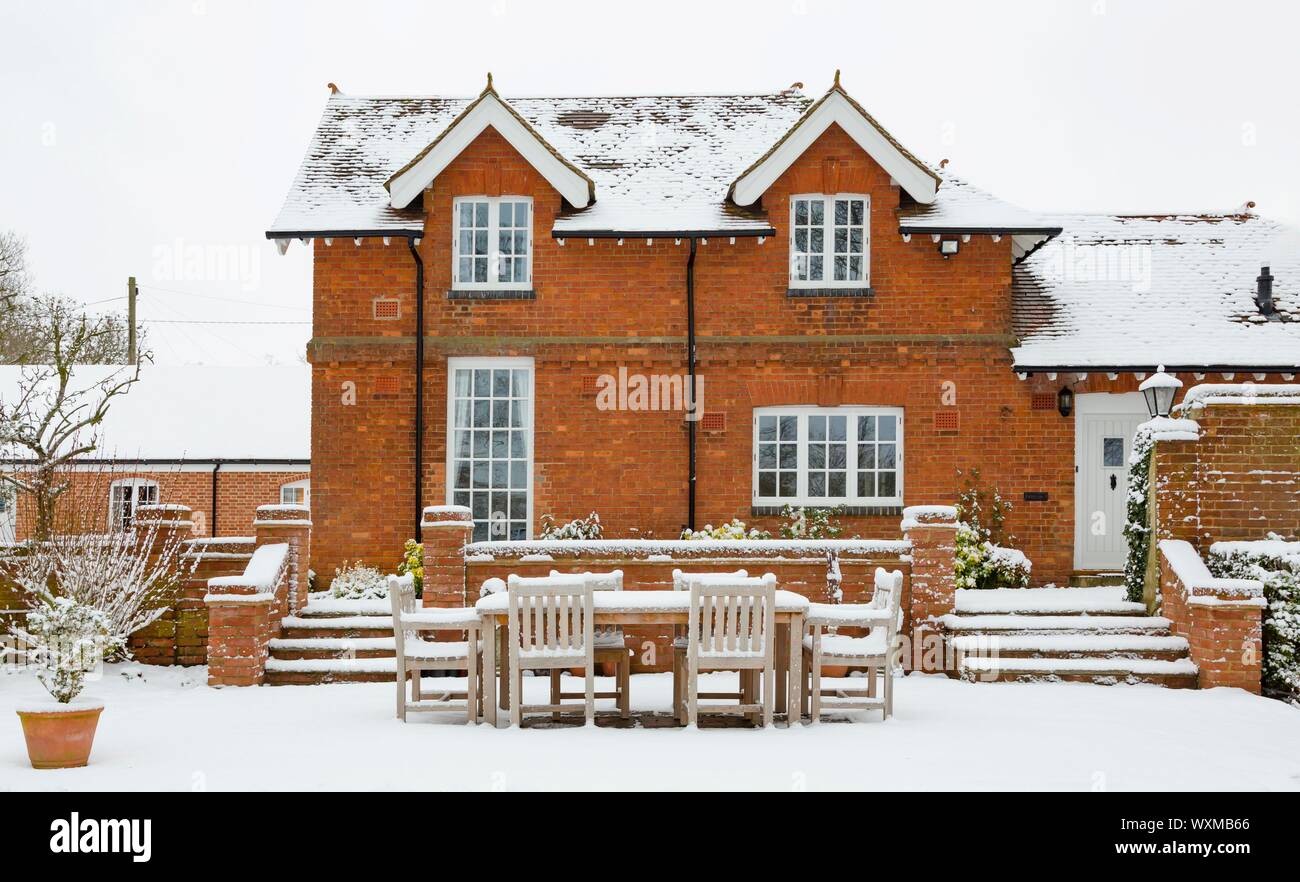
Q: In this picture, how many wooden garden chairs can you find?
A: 6